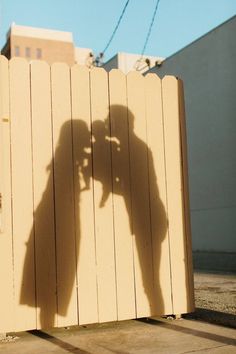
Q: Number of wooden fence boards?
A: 10